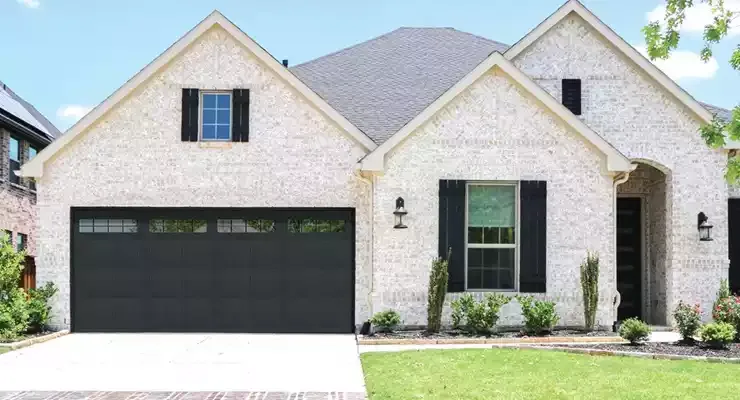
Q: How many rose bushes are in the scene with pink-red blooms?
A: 2